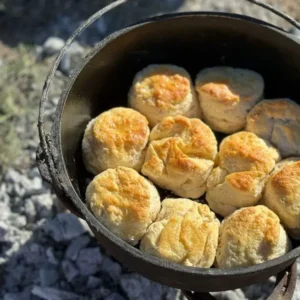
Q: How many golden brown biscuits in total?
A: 10